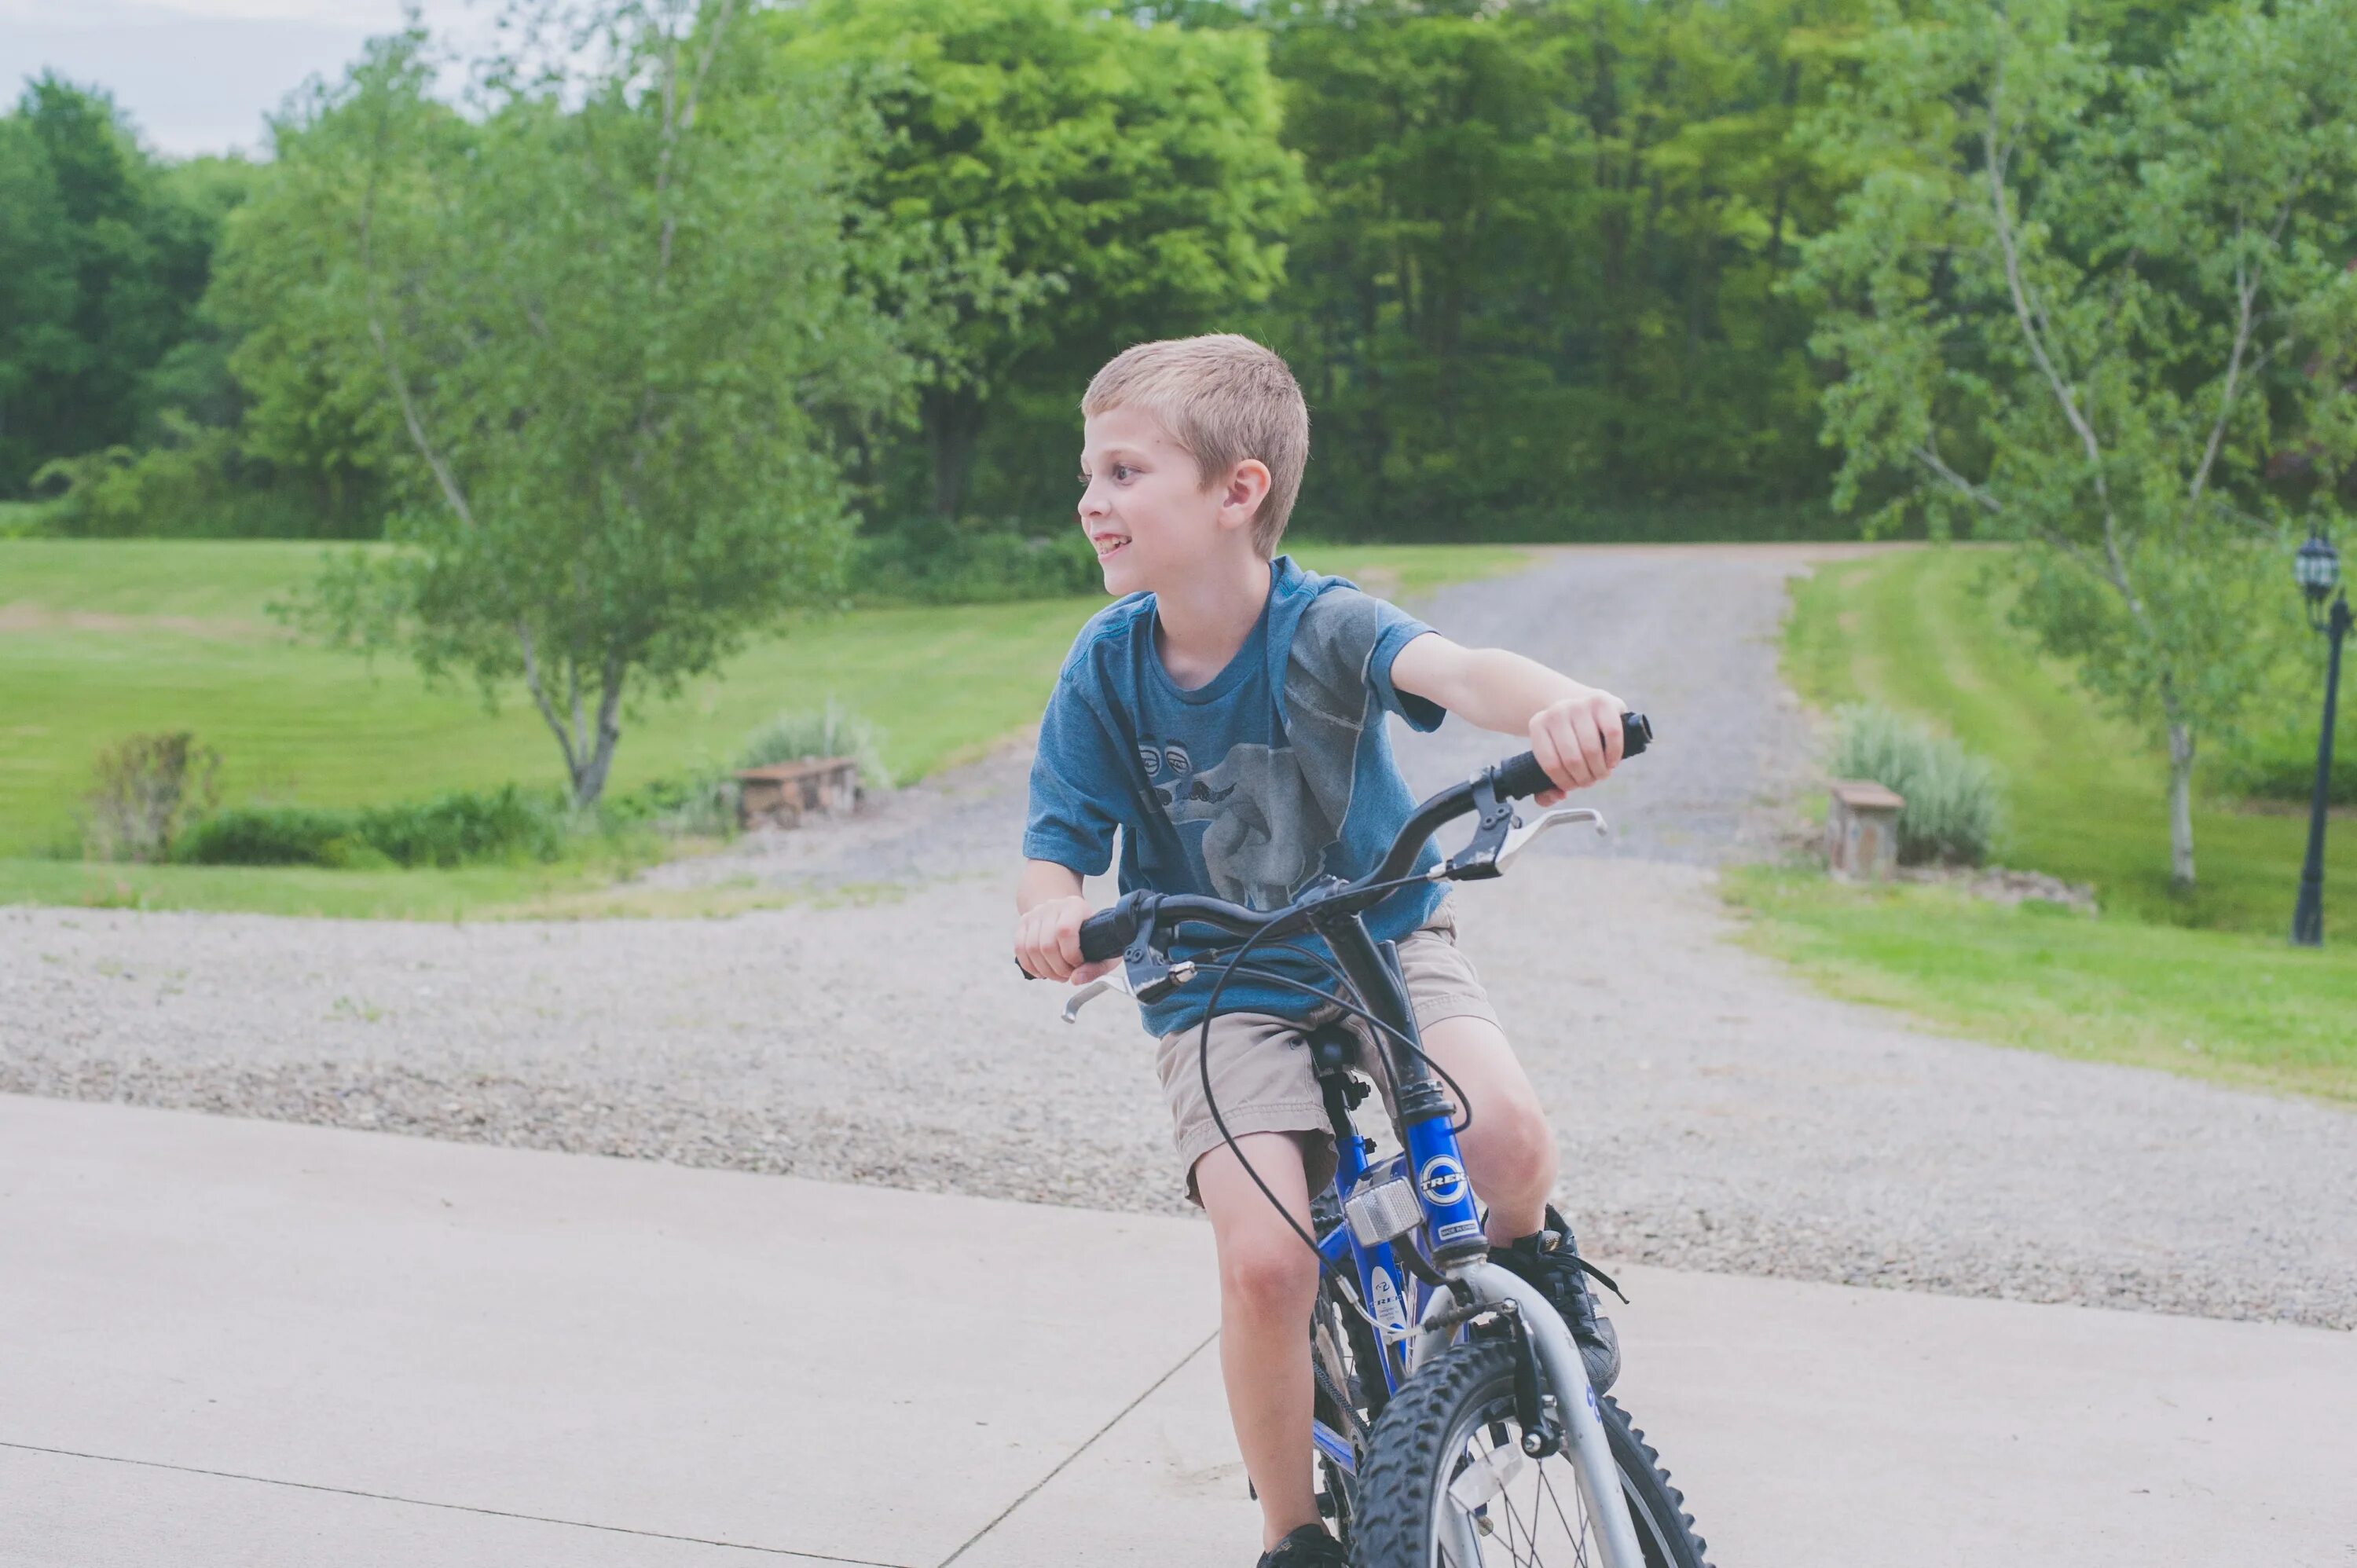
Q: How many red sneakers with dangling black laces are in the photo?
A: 0